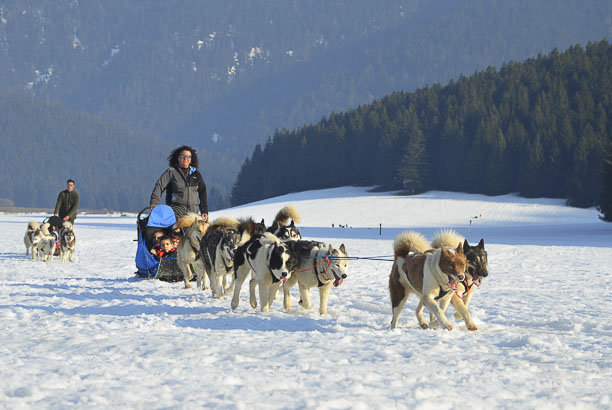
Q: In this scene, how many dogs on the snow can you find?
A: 11